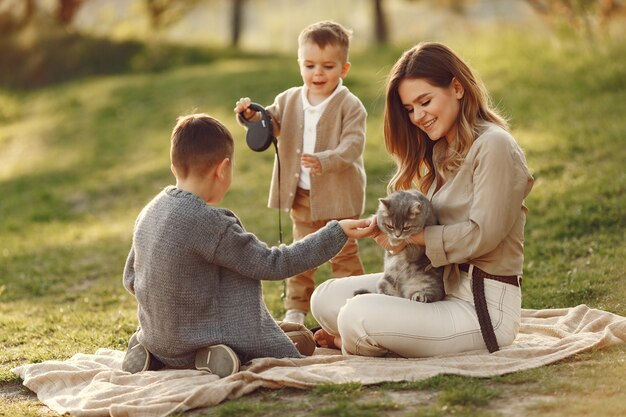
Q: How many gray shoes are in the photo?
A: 2